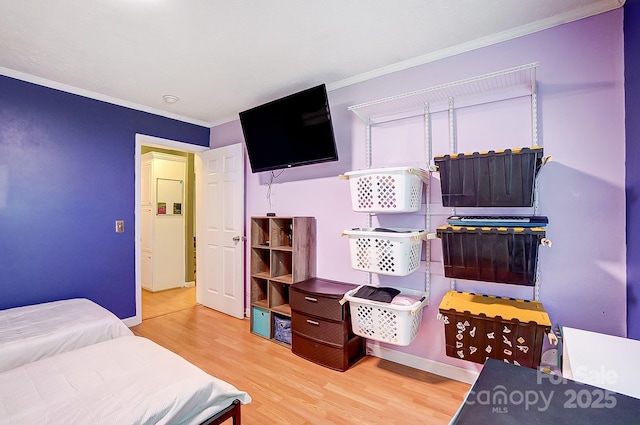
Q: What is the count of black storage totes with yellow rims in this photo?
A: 3